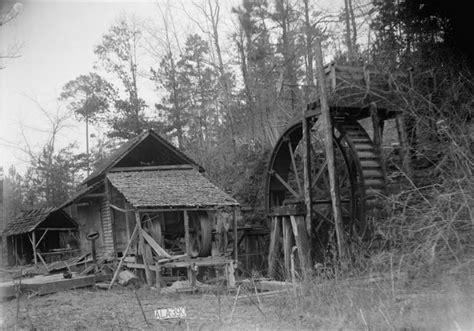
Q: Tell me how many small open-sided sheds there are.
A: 1